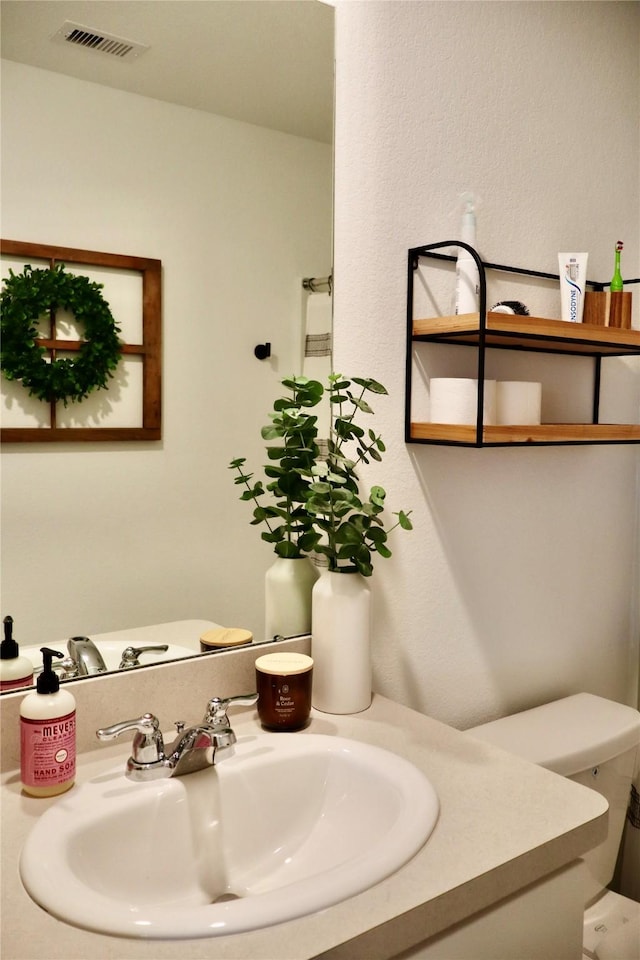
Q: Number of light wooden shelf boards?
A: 2